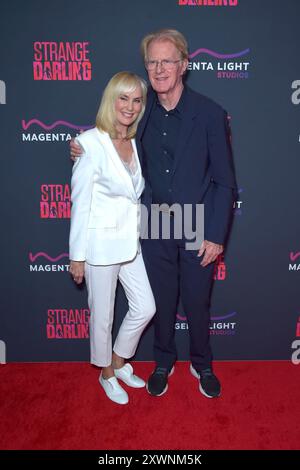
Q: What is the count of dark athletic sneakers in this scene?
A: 2